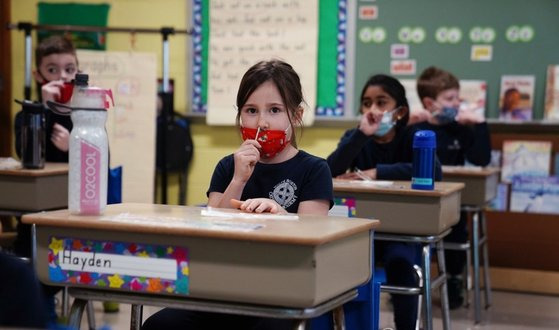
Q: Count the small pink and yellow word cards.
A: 4